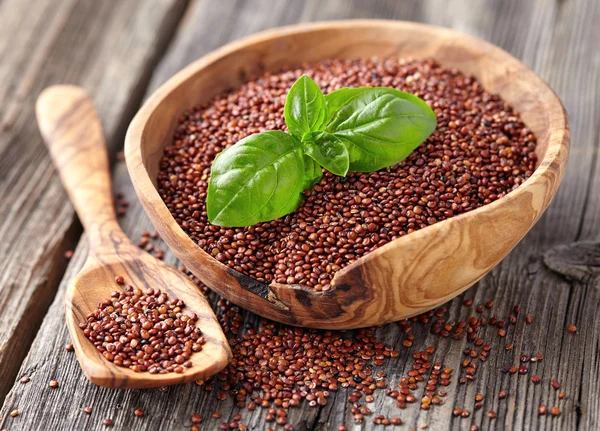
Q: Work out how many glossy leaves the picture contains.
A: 4